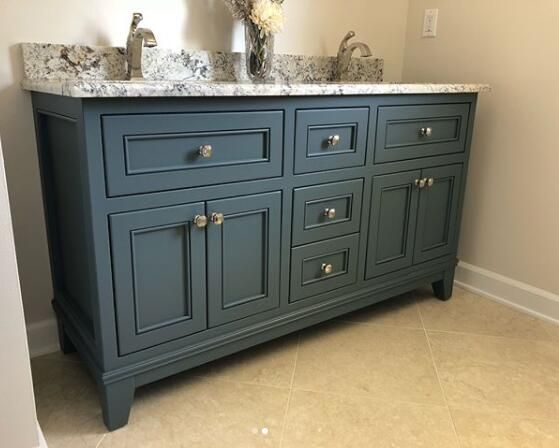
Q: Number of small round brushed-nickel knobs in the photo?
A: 9